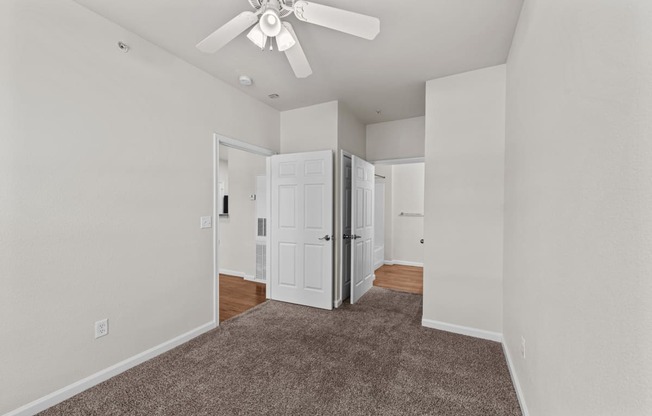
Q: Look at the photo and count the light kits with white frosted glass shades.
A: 1